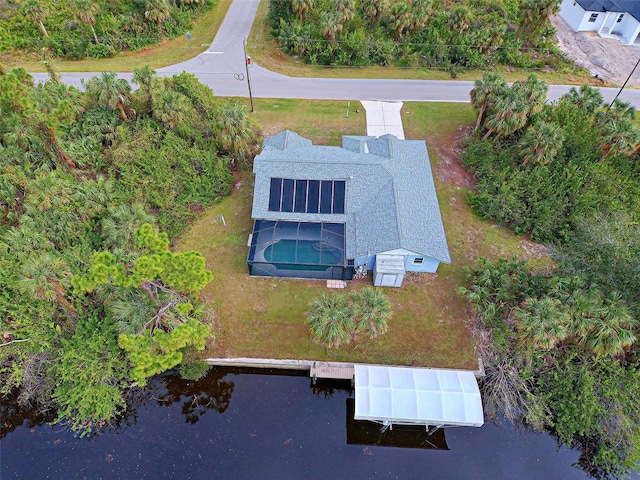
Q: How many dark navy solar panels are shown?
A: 6